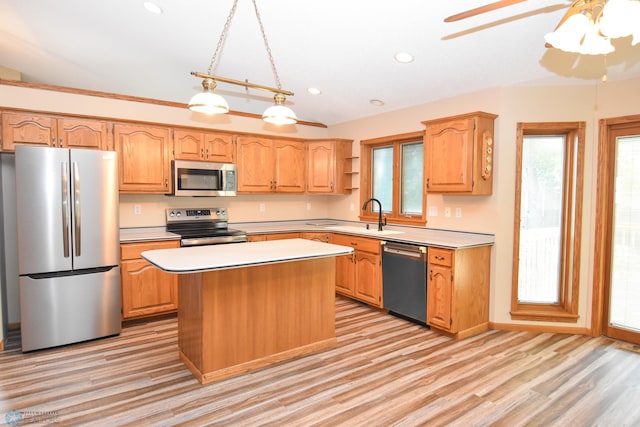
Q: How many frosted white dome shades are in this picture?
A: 2